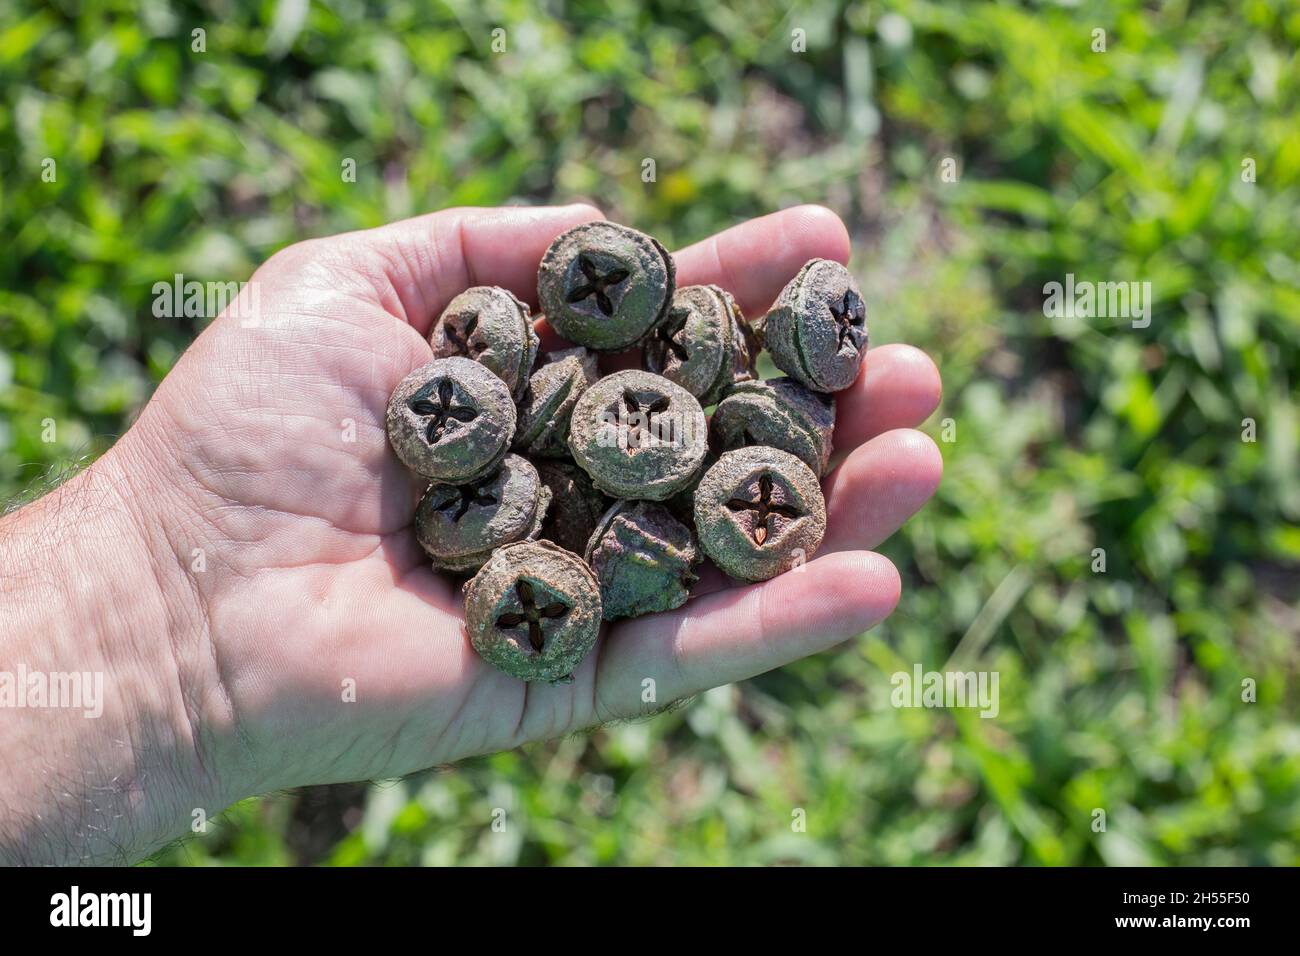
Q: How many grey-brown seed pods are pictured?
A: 13